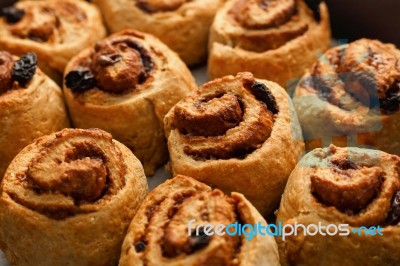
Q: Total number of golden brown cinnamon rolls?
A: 10